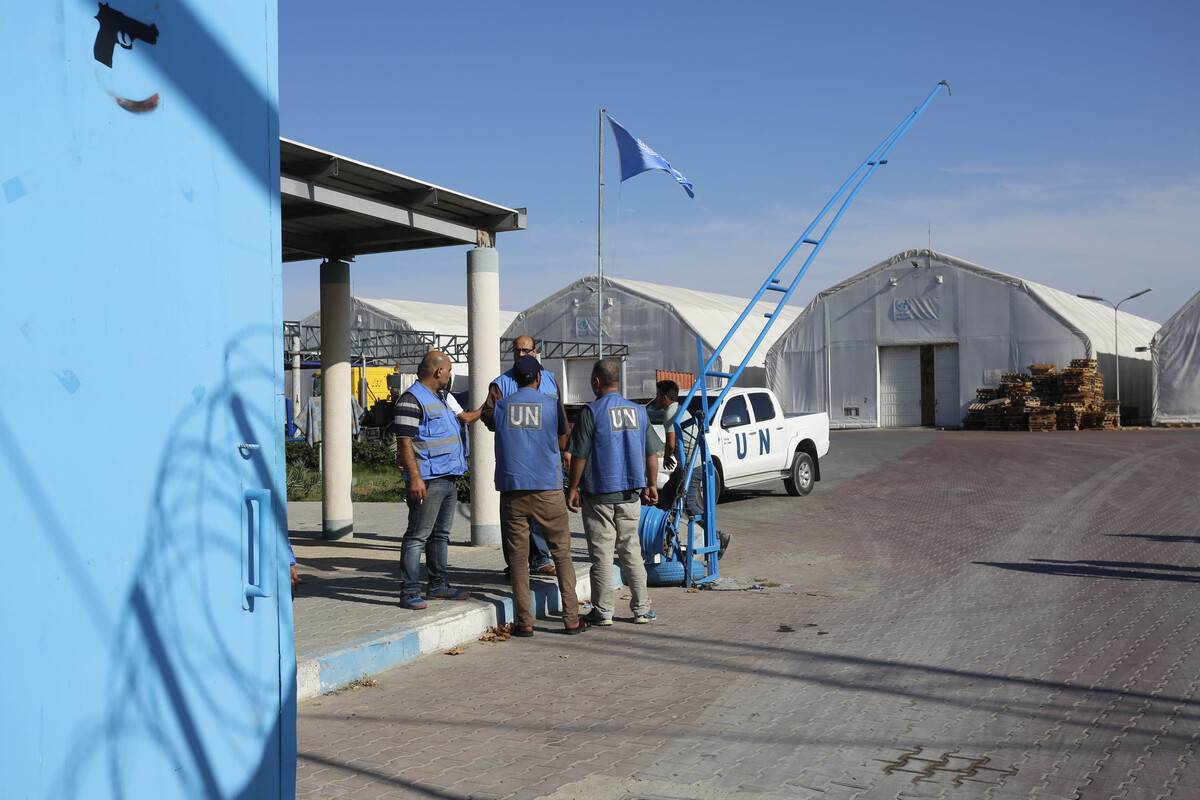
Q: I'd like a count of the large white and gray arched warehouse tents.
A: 4